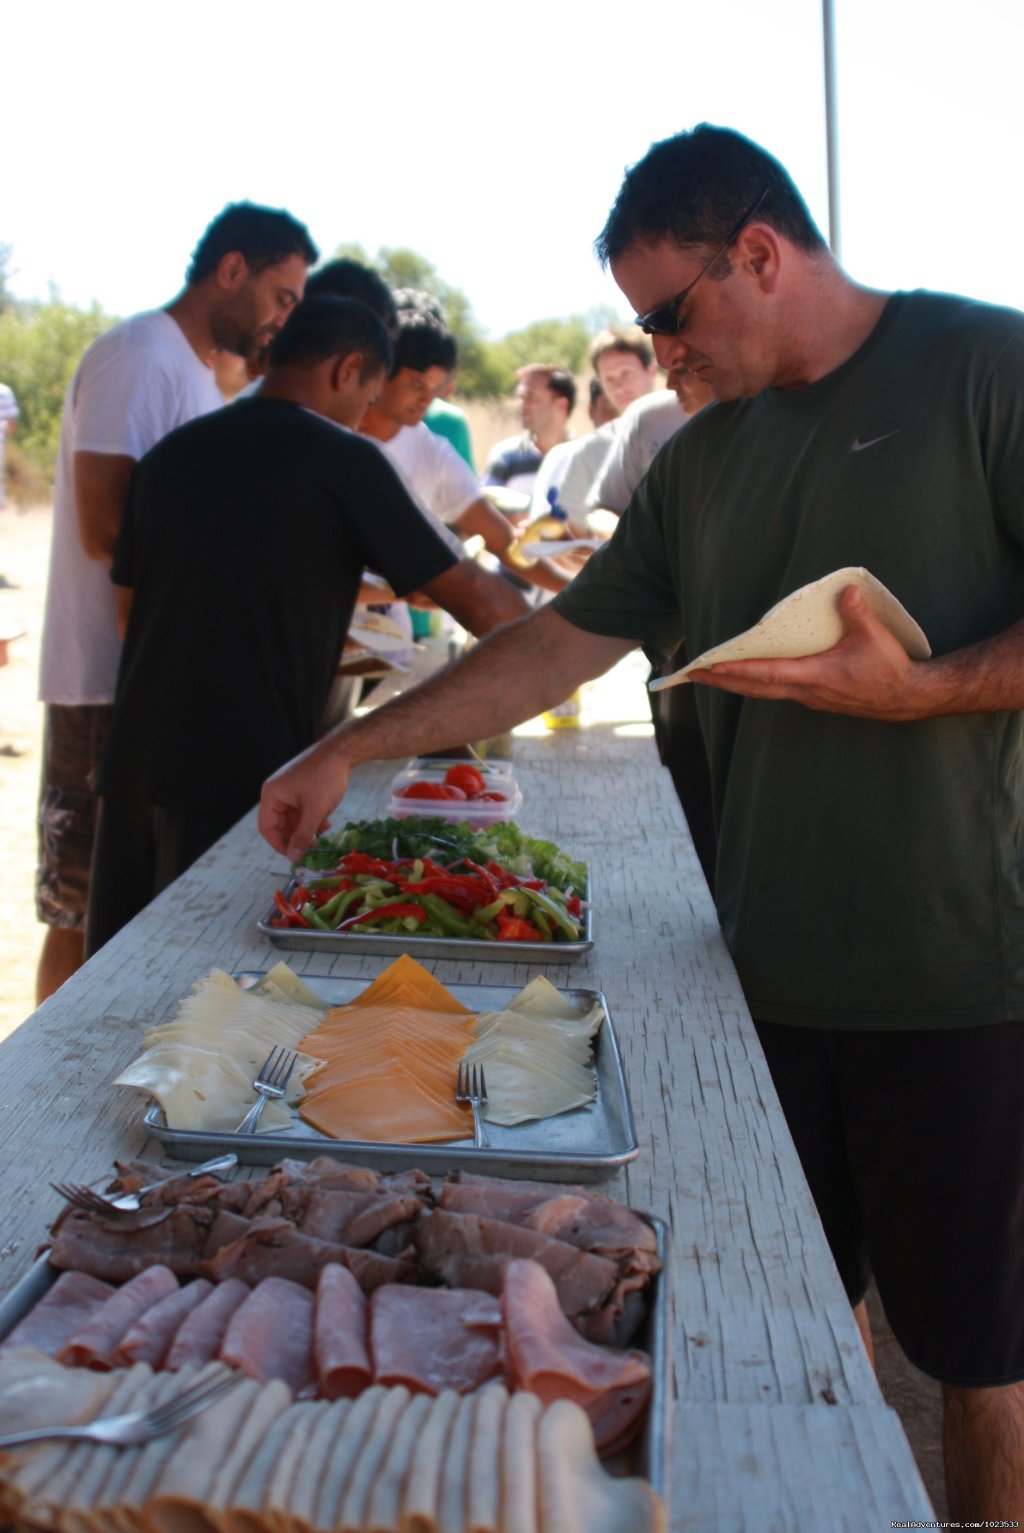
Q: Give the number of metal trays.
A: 3